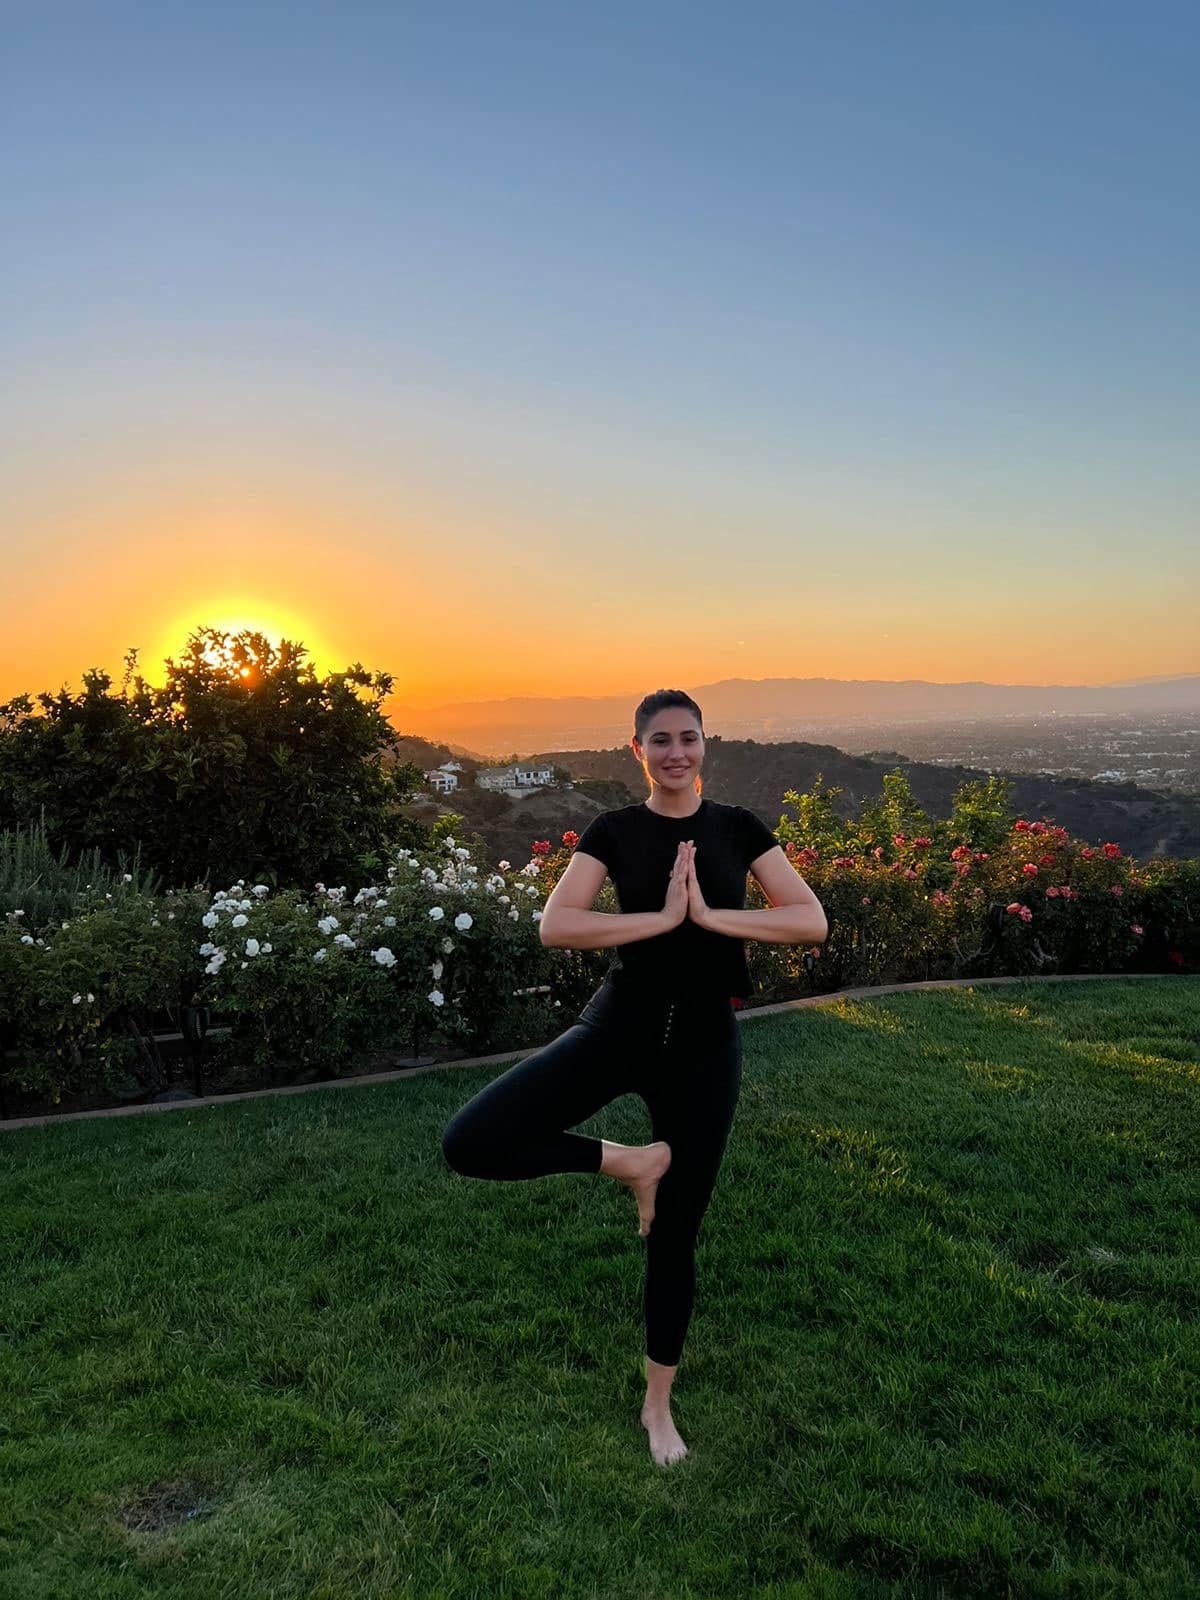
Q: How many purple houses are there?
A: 0